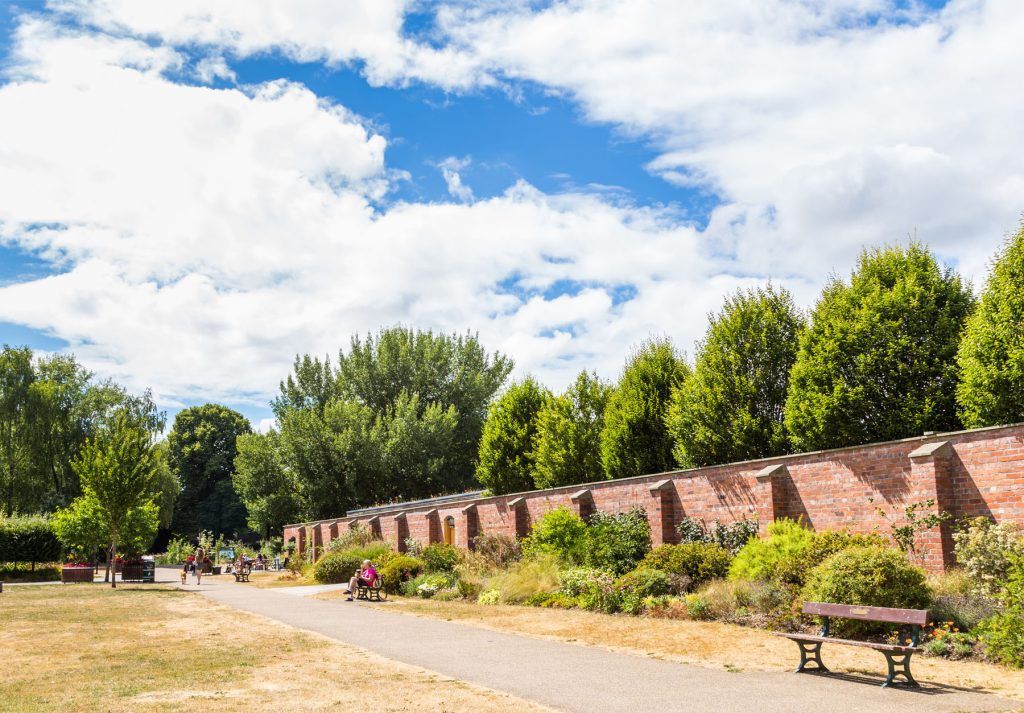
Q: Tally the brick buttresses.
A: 13